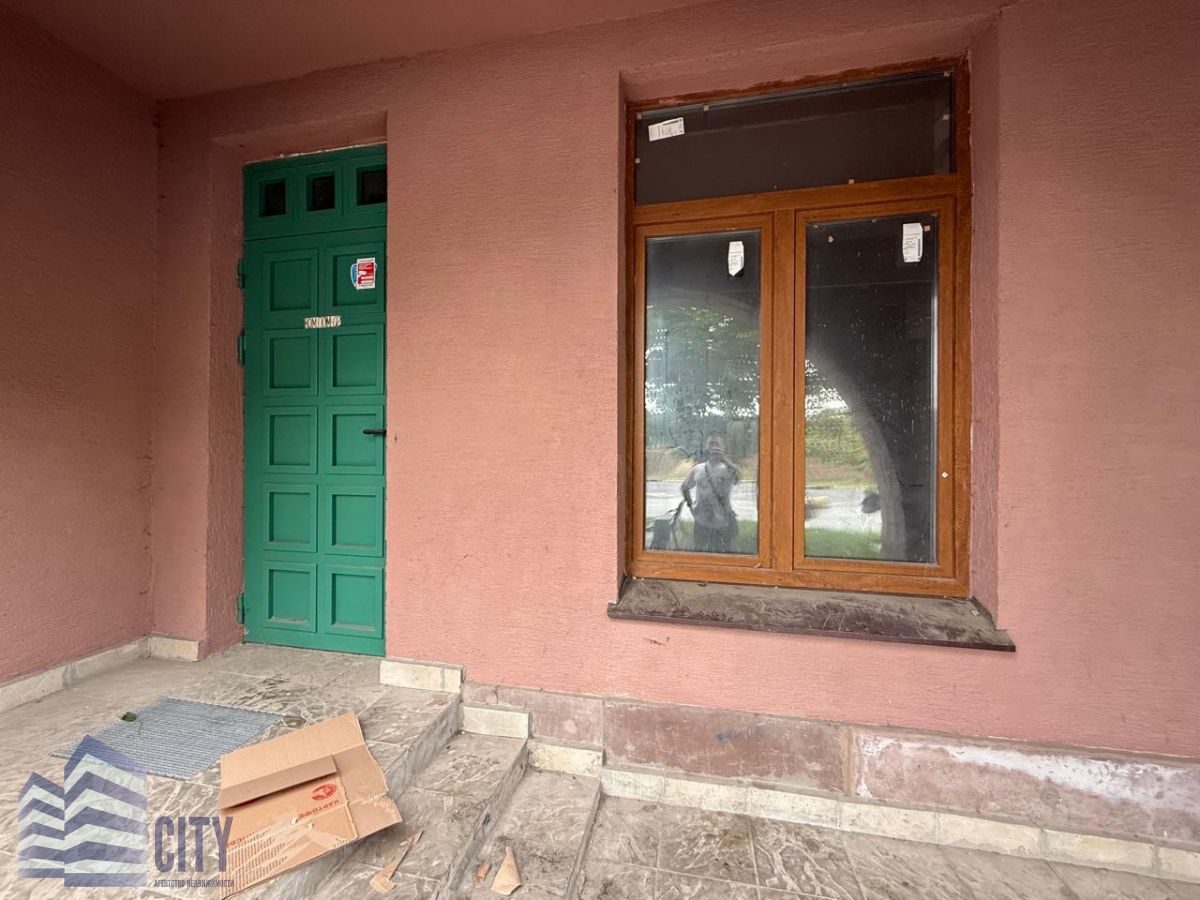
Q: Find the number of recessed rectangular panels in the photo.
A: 10